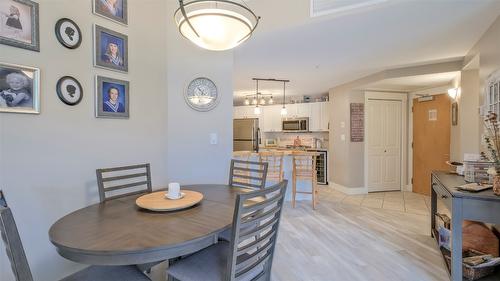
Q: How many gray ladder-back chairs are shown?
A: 4